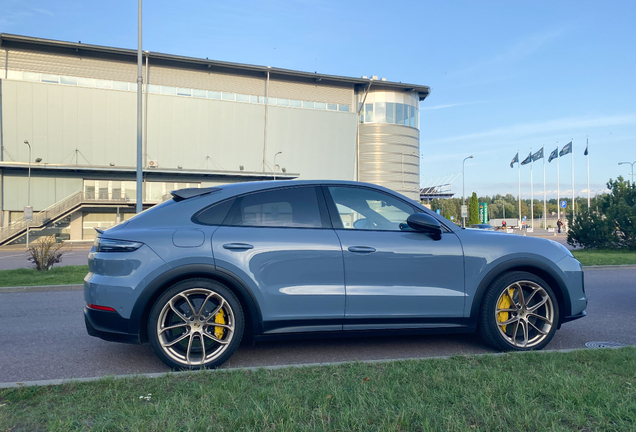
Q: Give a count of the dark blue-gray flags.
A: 6